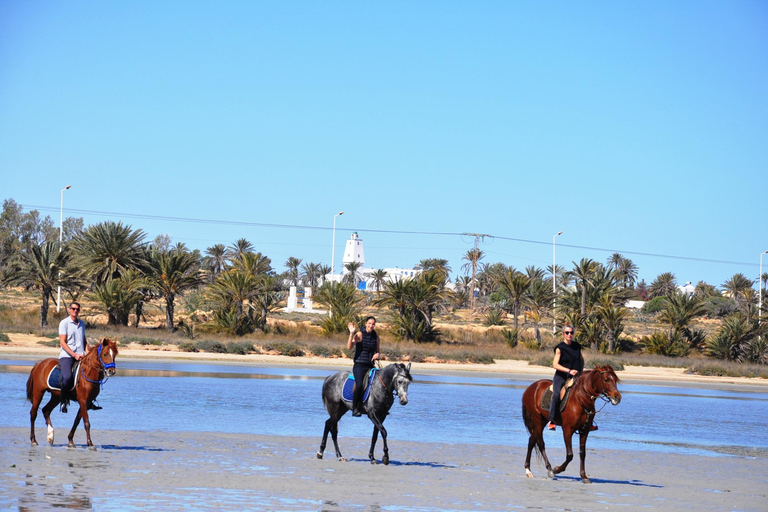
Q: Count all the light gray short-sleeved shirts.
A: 1